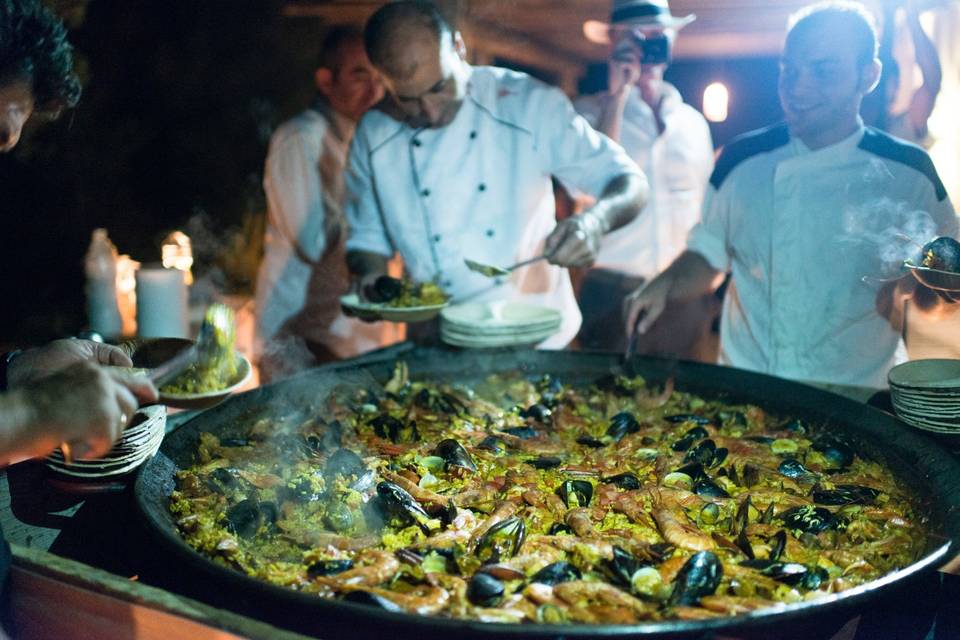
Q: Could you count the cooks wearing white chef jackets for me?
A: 2